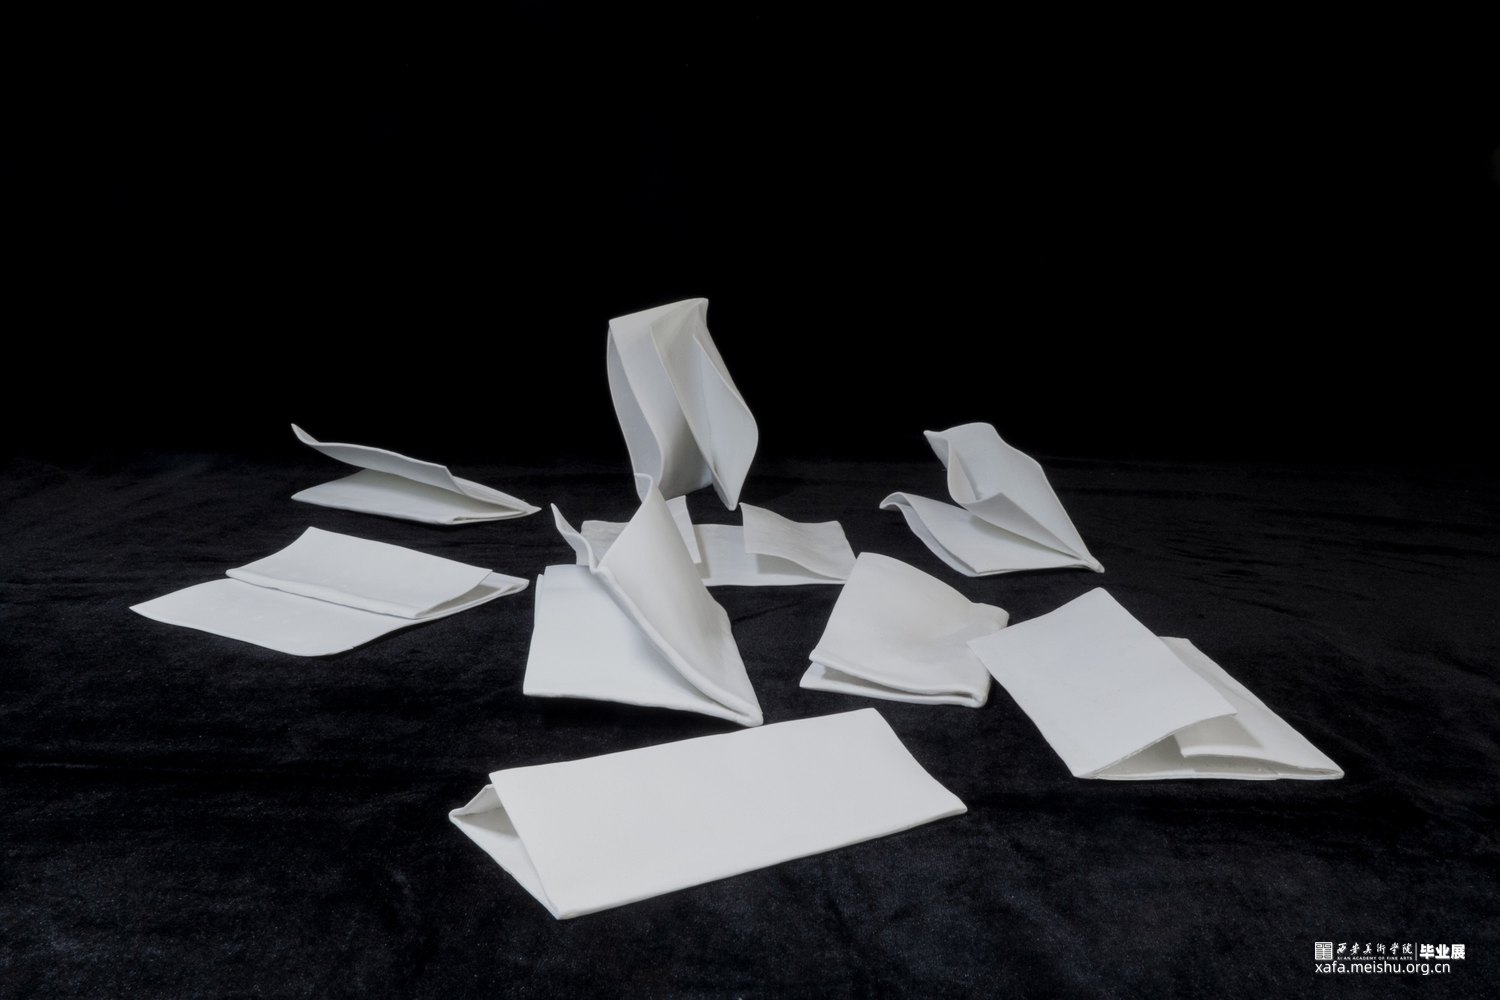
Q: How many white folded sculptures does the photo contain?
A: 9